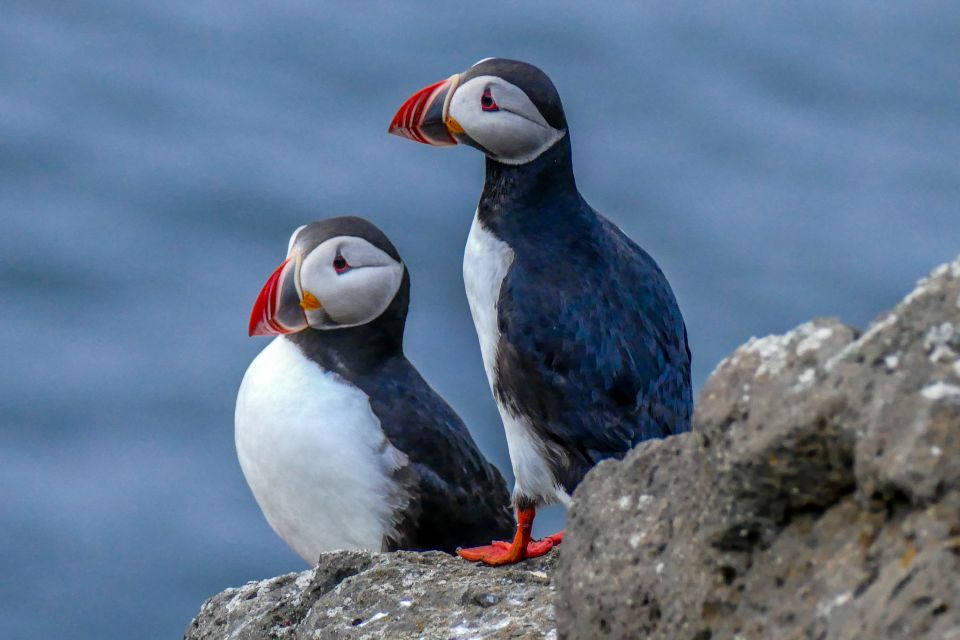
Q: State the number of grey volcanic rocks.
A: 2